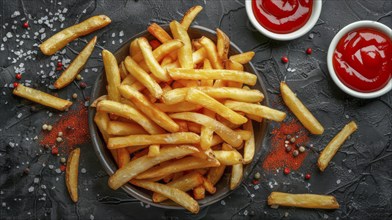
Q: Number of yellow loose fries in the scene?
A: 7